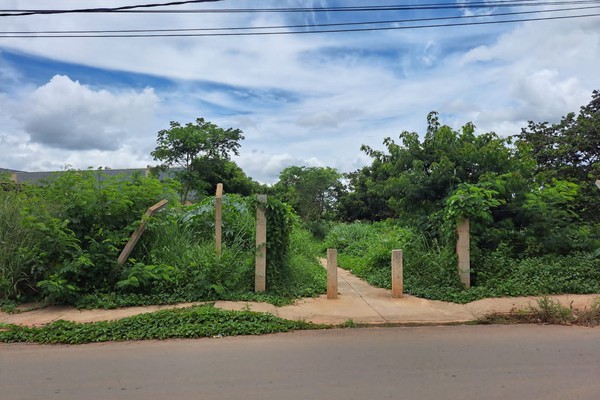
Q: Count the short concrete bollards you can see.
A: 2